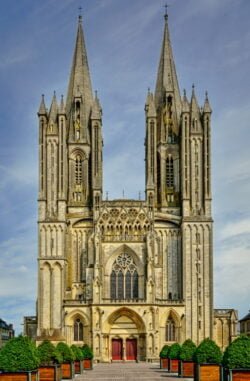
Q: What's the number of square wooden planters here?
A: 10